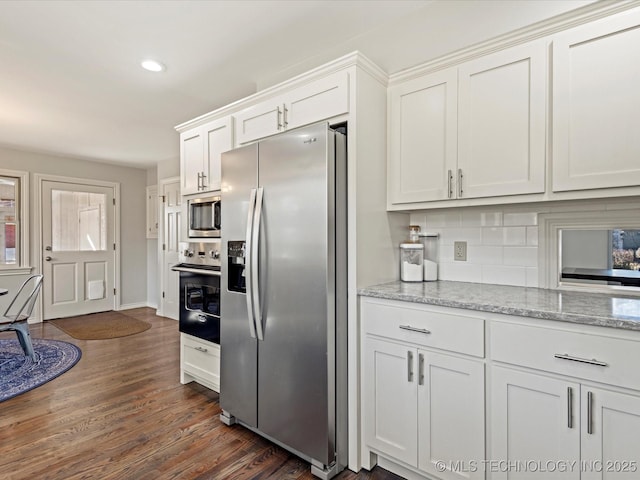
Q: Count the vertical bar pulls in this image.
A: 10